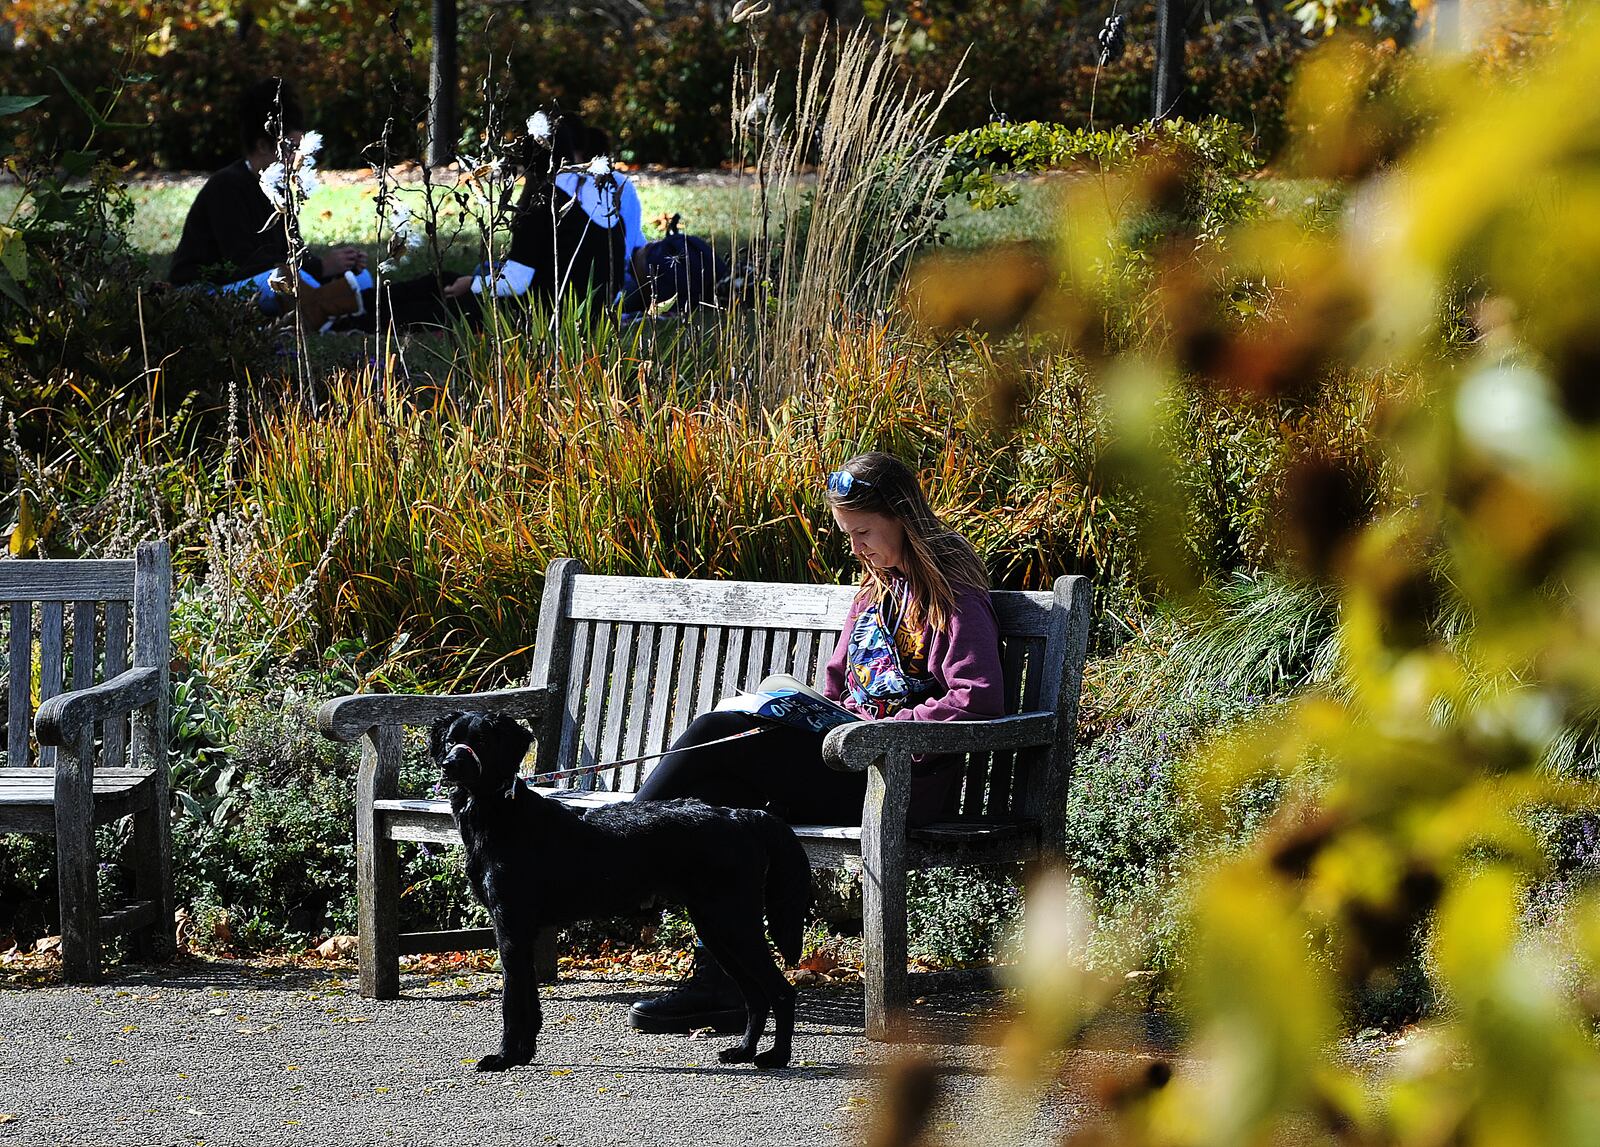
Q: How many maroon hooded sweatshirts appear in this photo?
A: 1